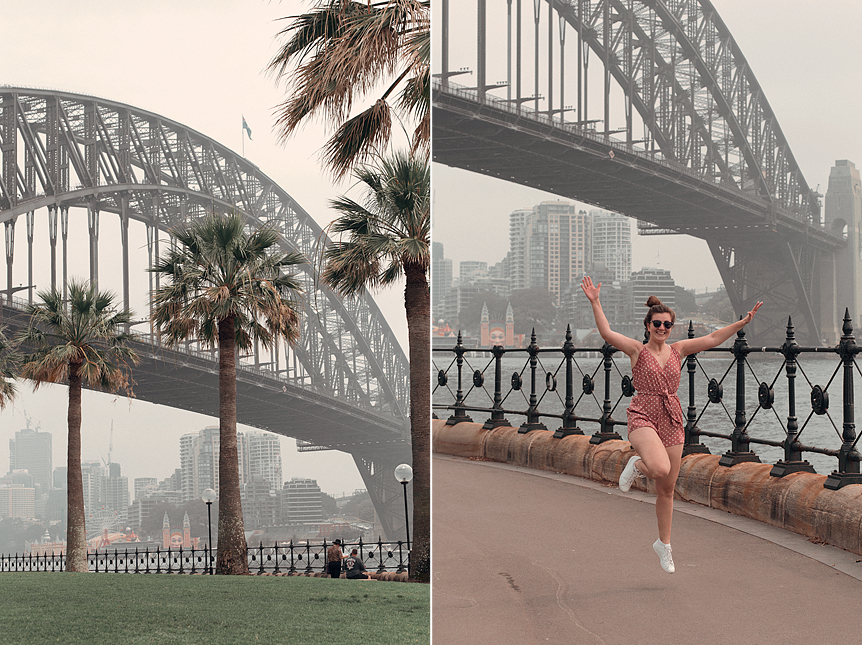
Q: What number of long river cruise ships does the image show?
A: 0